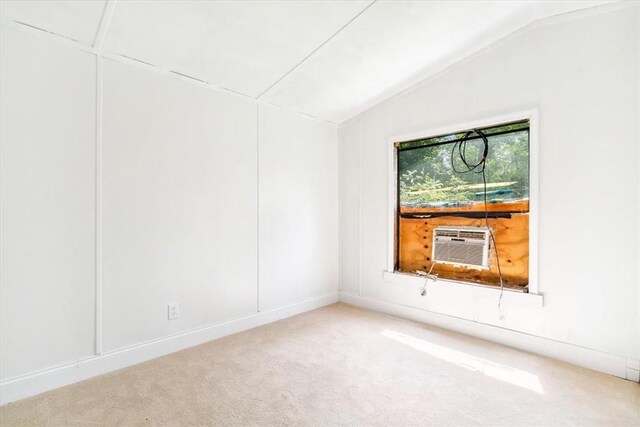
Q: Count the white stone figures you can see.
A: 0